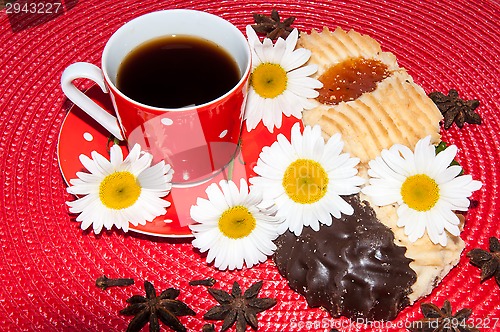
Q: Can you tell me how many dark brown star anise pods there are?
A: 6